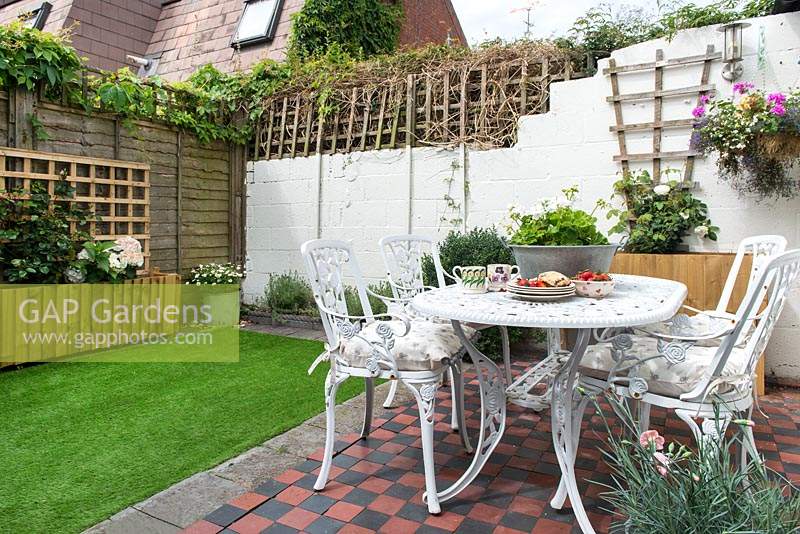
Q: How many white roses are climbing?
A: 3